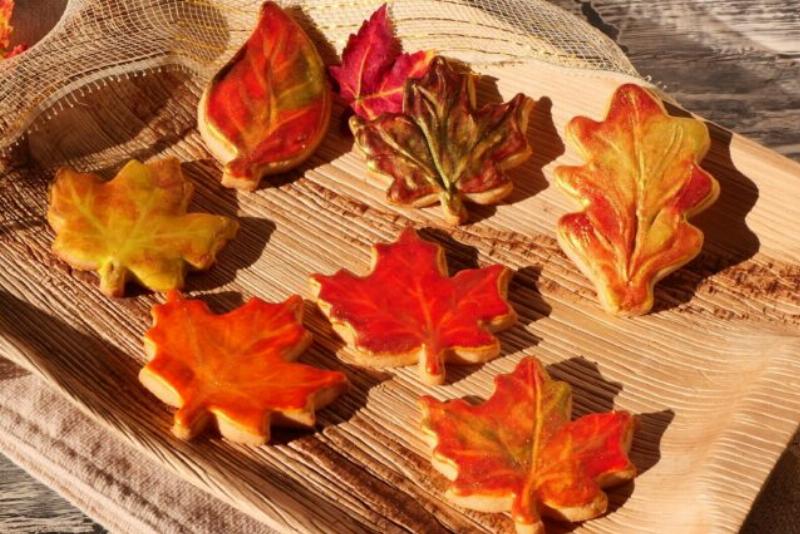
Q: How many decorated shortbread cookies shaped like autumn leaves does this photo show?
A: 7